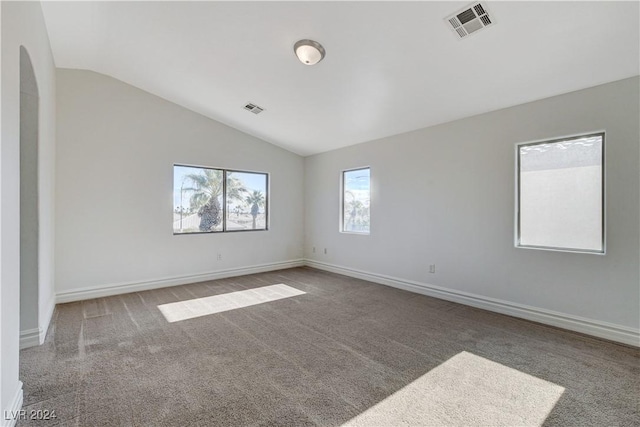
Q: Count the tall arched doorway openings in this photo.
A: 1